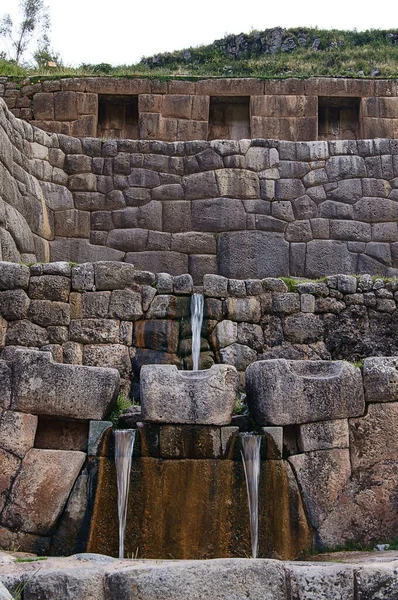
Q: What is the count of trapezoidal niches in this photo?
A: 3